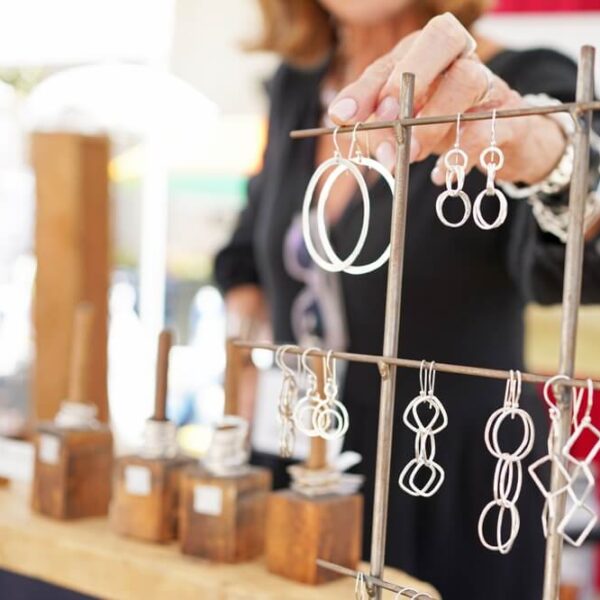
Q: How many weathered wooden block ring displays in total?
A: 4